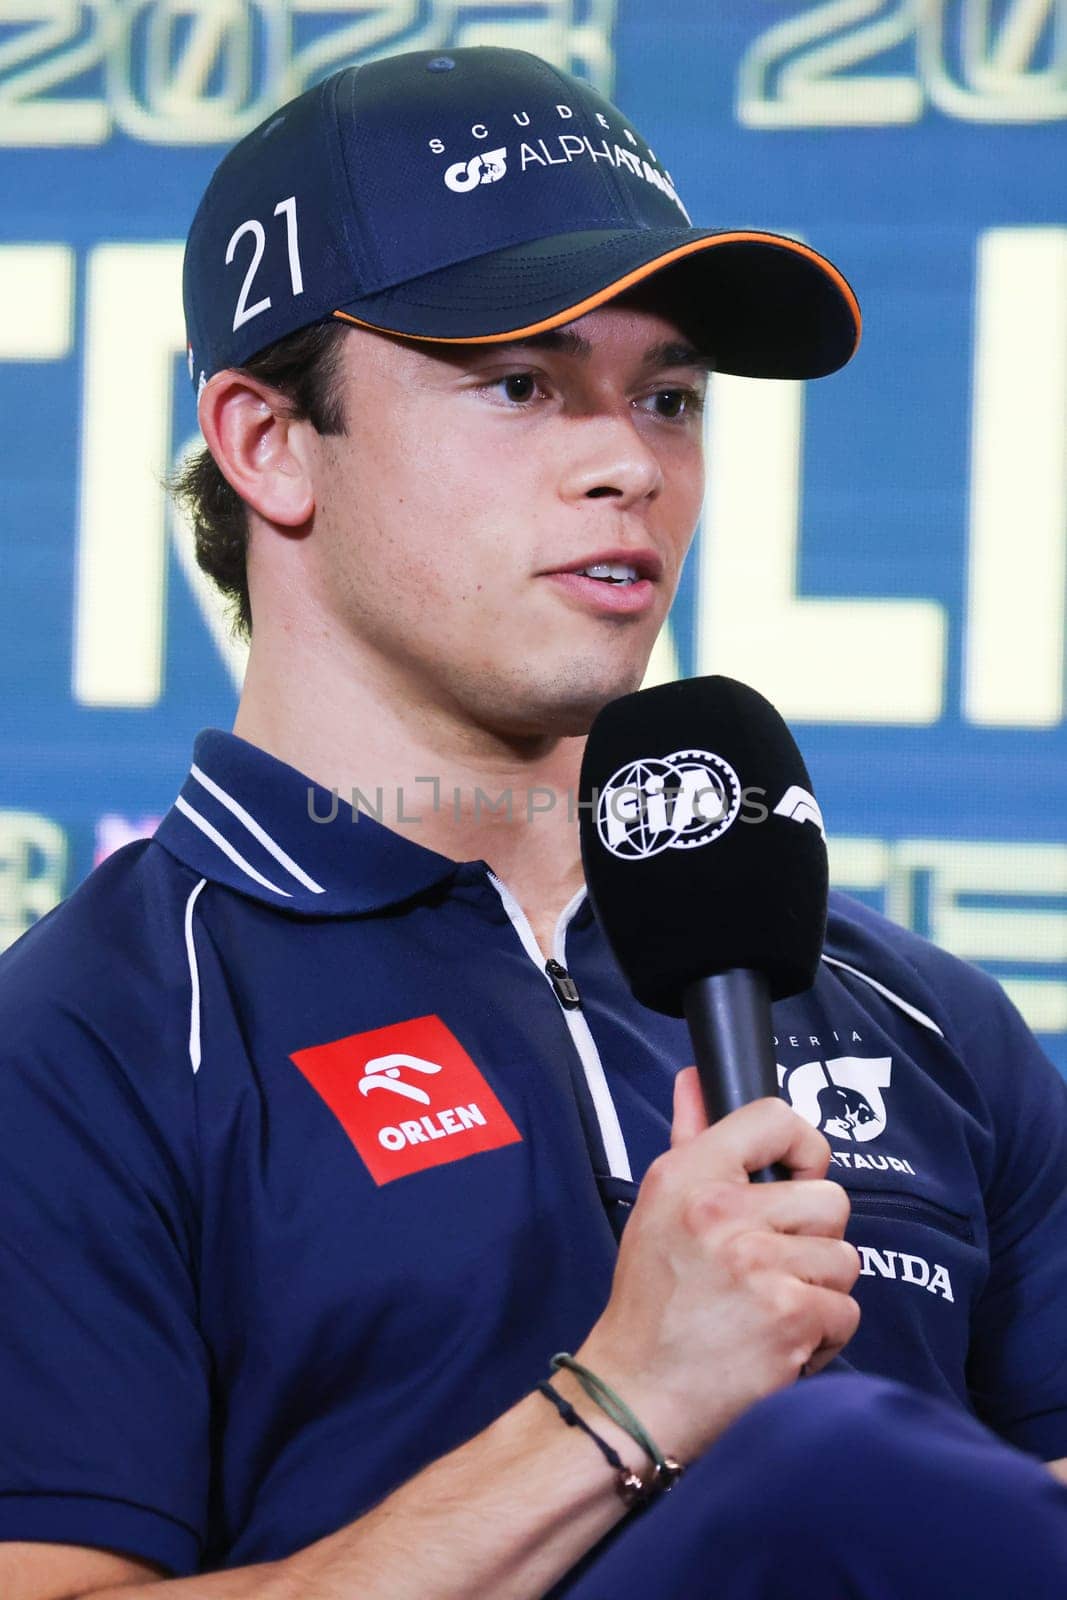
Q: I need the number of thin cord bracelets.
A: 2